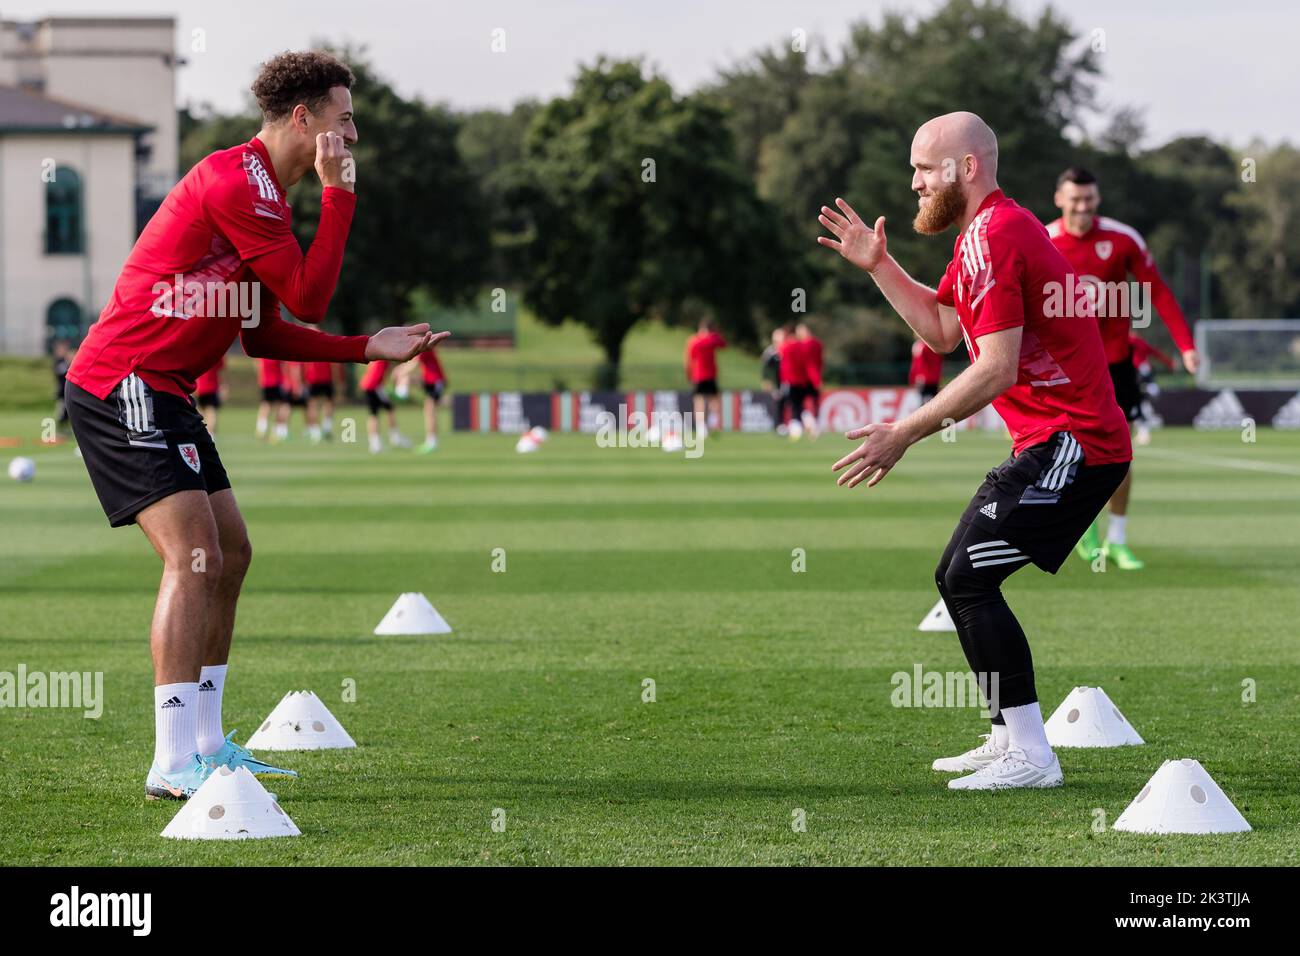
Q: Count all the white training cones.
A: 6